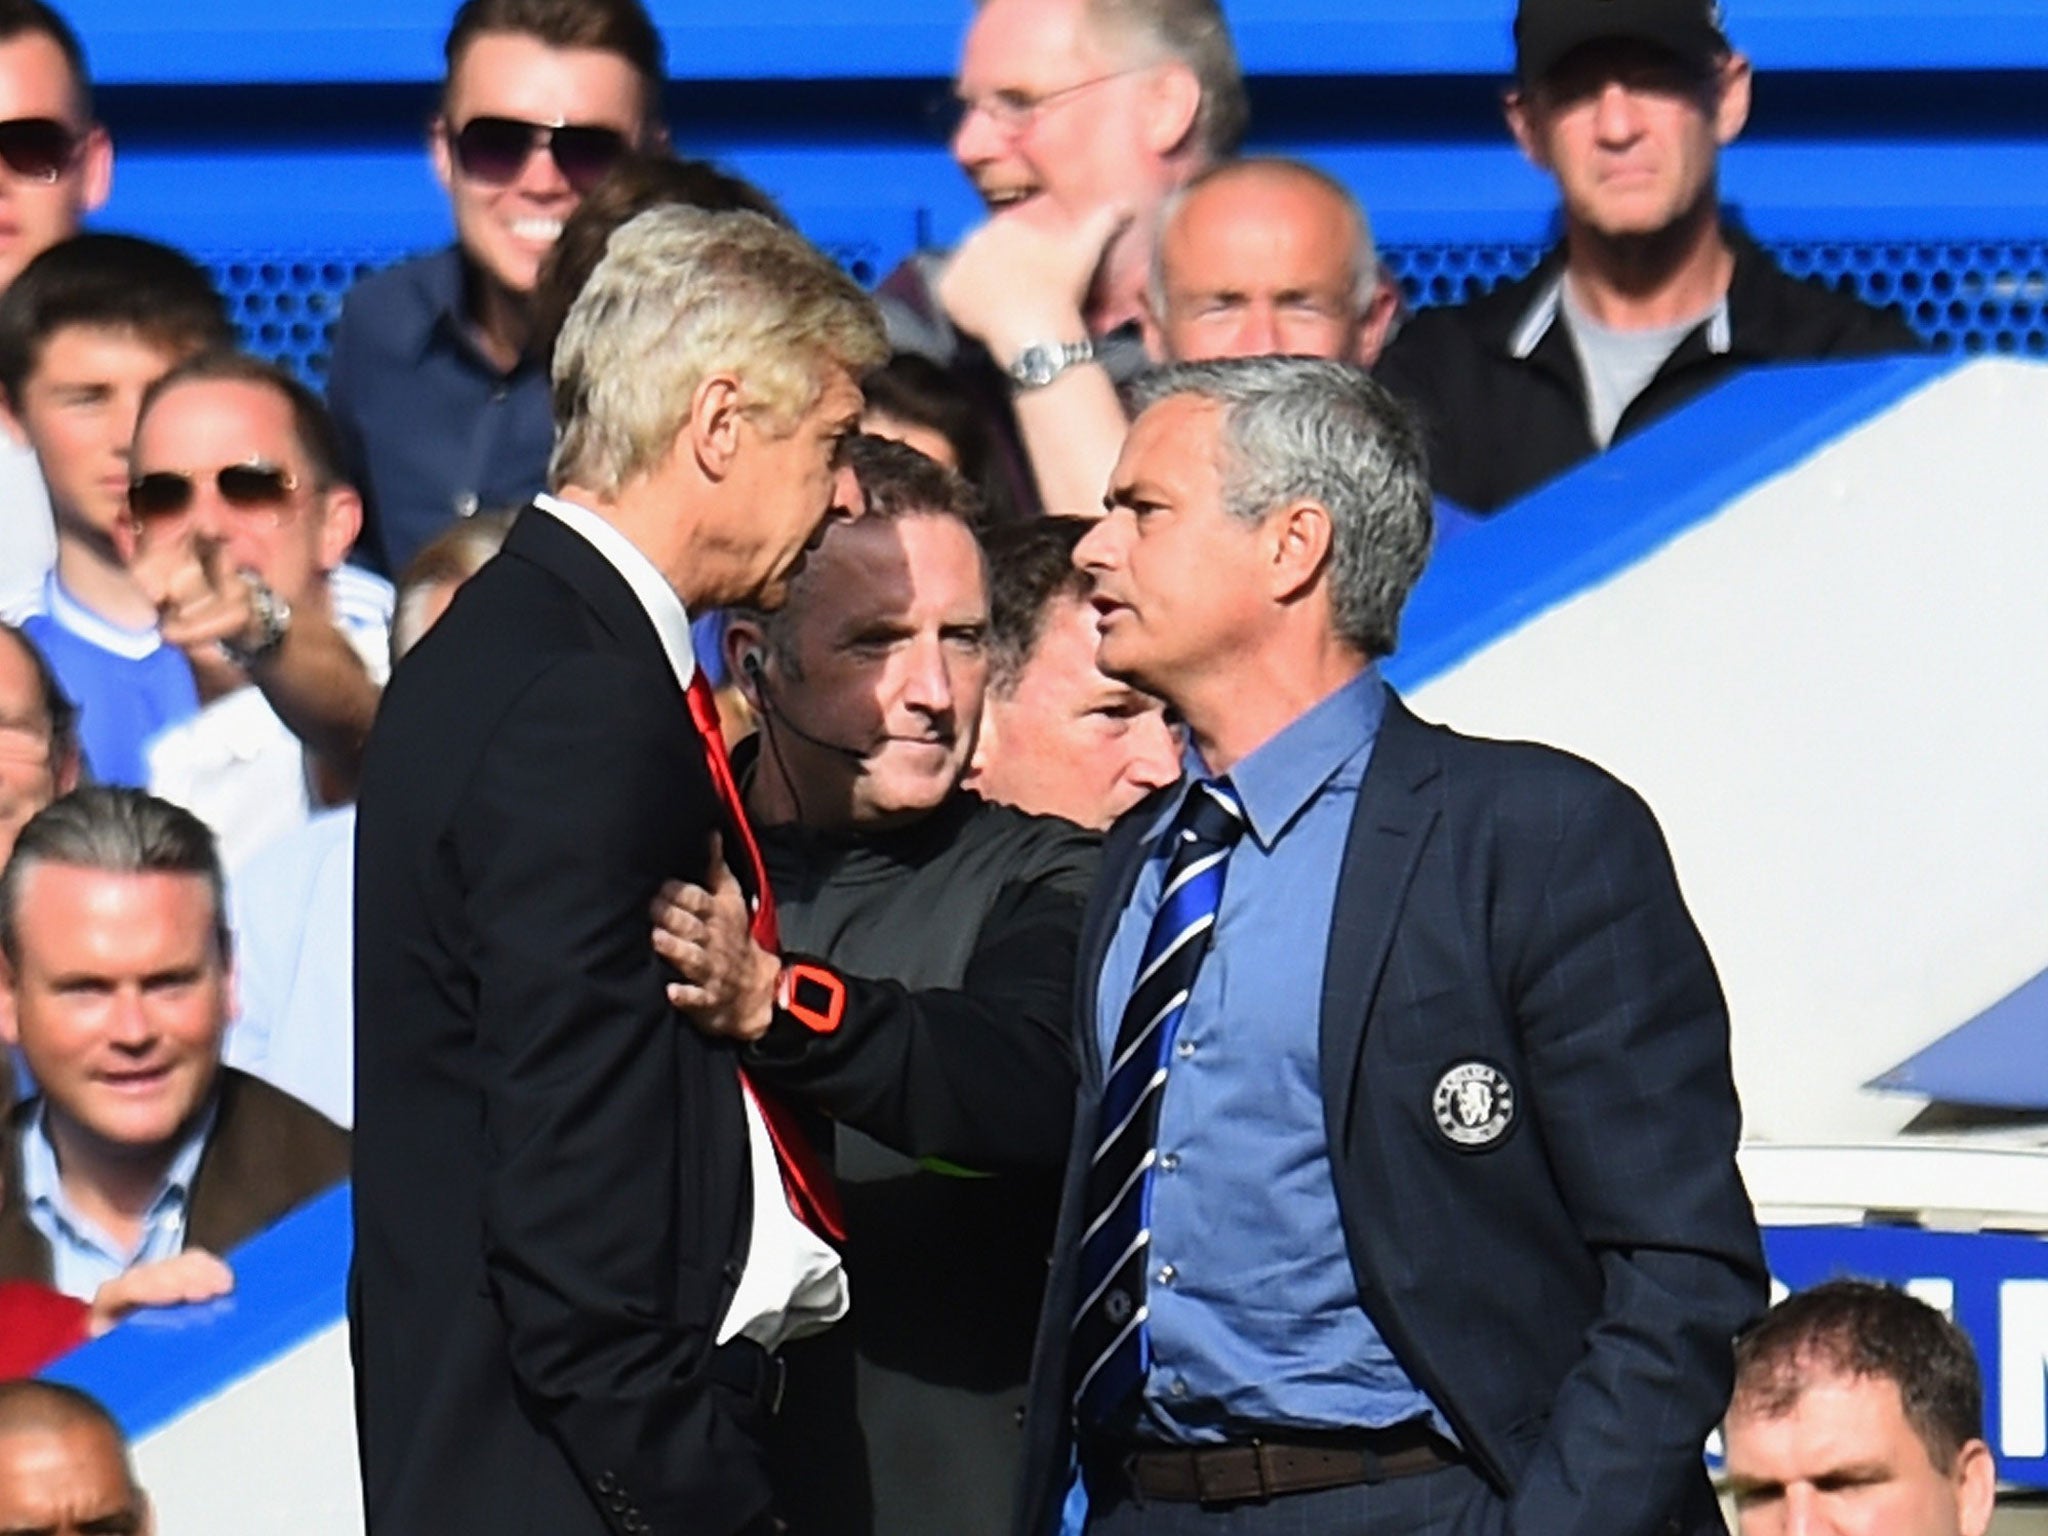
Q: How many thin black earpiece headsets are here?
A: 1